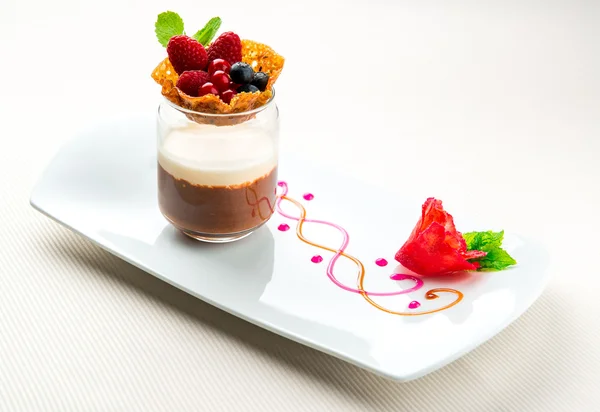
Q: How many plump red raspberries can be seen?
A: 3